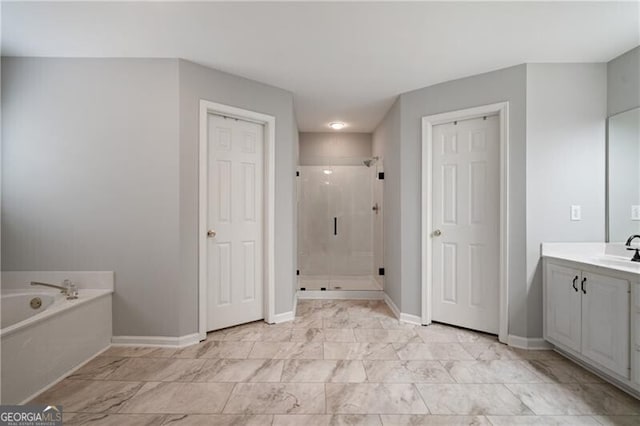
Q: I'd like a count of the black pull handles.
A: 3